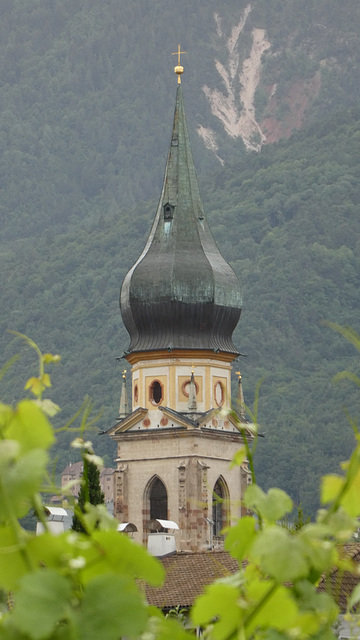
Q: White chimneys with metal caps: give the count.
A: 3